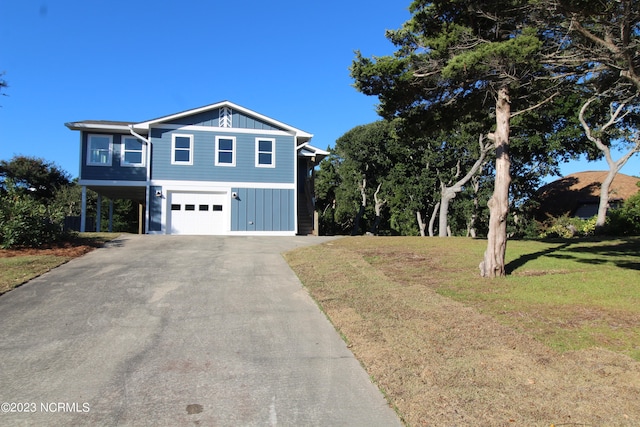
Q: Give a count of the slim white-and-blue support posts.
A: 3